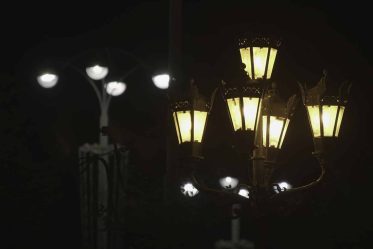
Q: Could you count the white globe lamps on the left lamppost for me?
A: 4